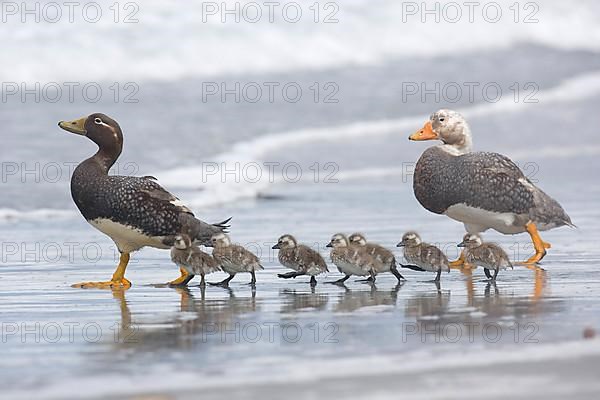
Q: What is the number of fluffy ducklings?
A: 7